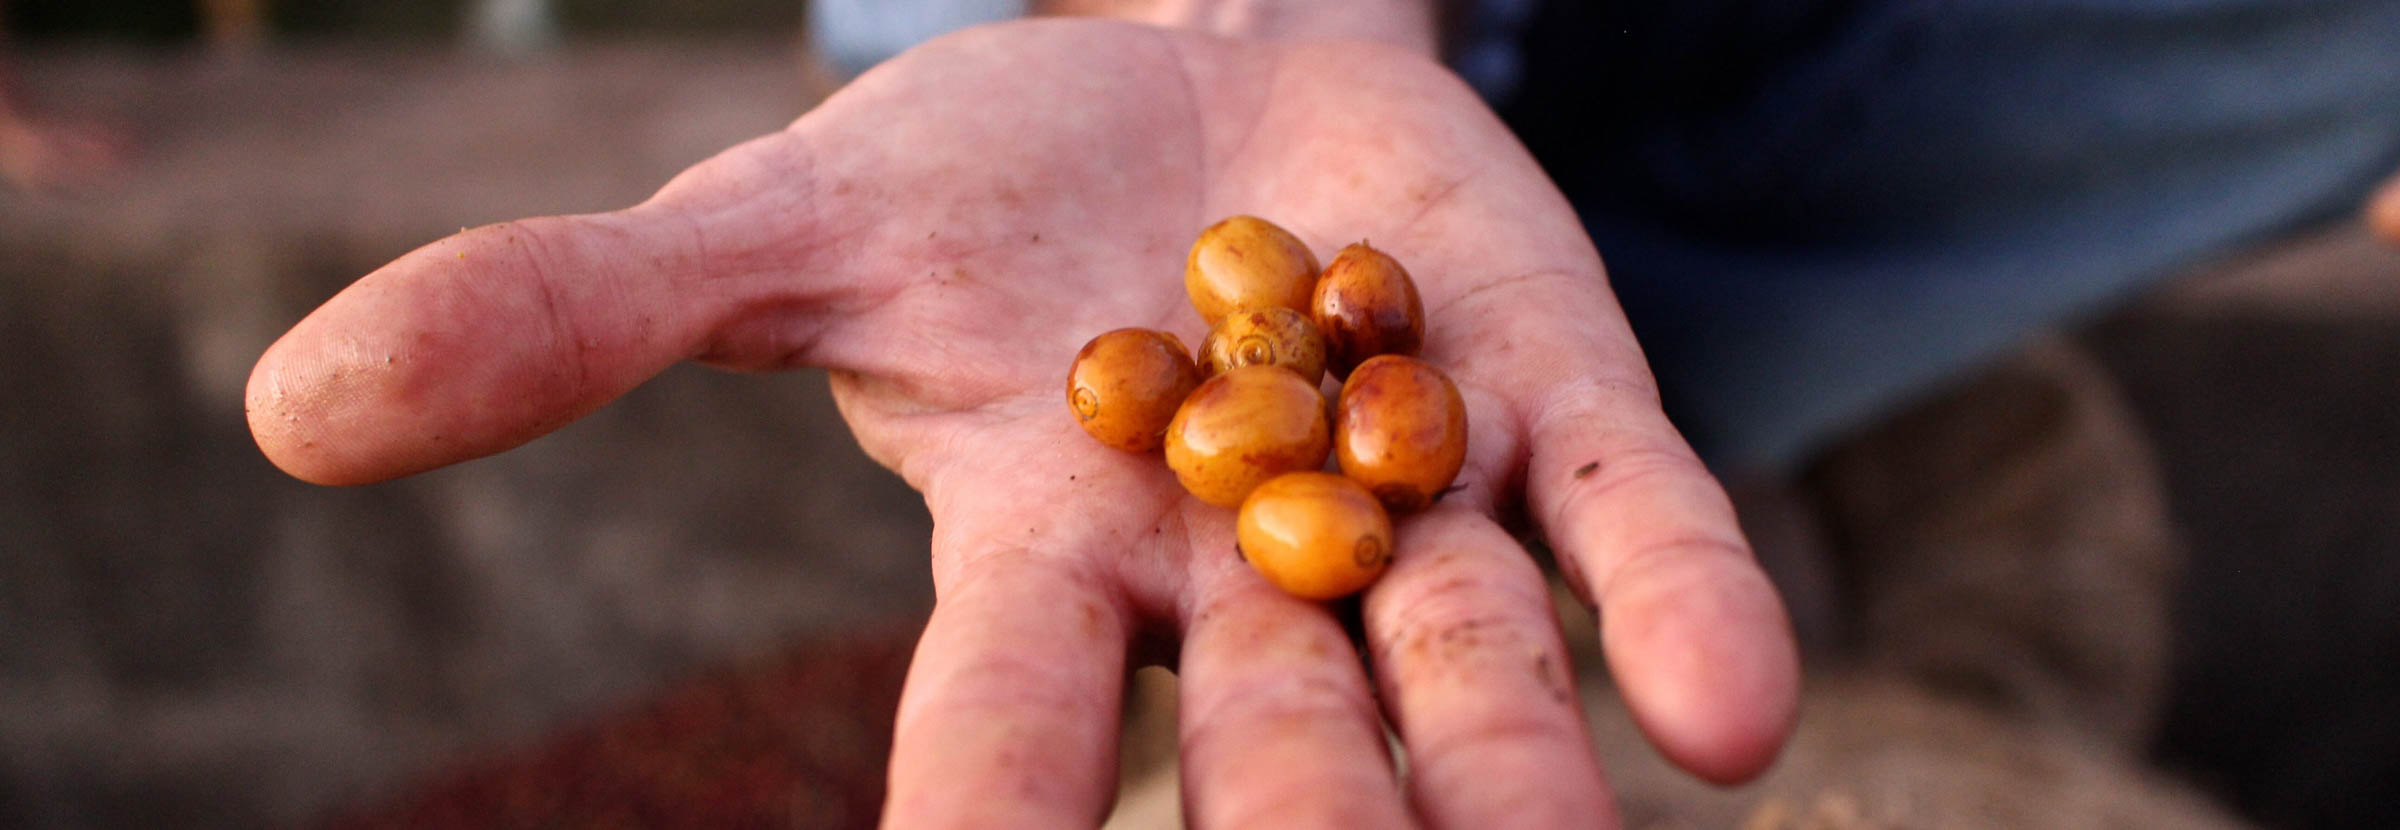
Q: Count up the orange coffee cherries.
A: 7